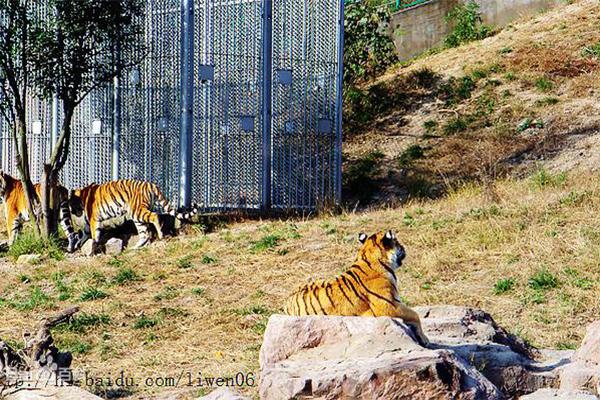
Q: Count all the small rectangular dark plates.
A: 4